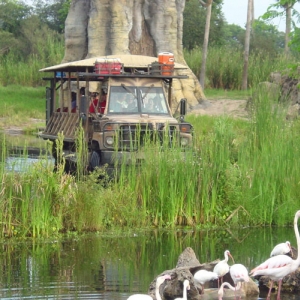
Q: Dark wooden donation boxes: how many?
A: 0